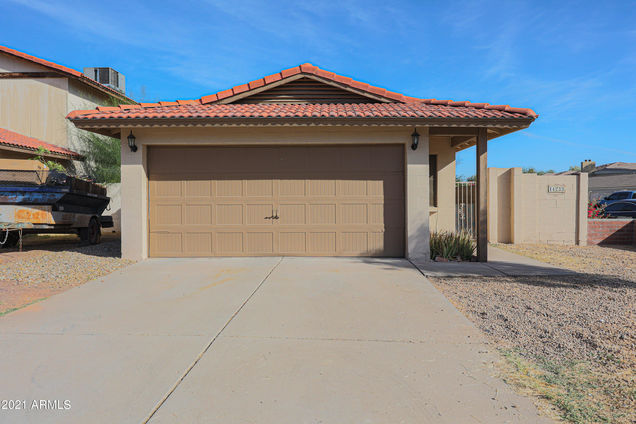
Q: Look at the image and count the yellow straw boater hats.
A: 0